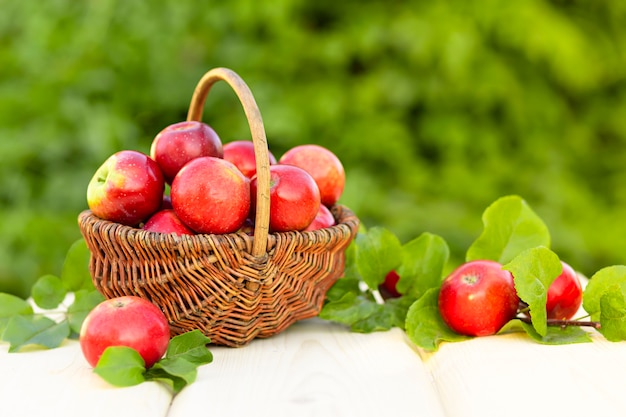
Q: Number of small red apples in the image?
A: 12